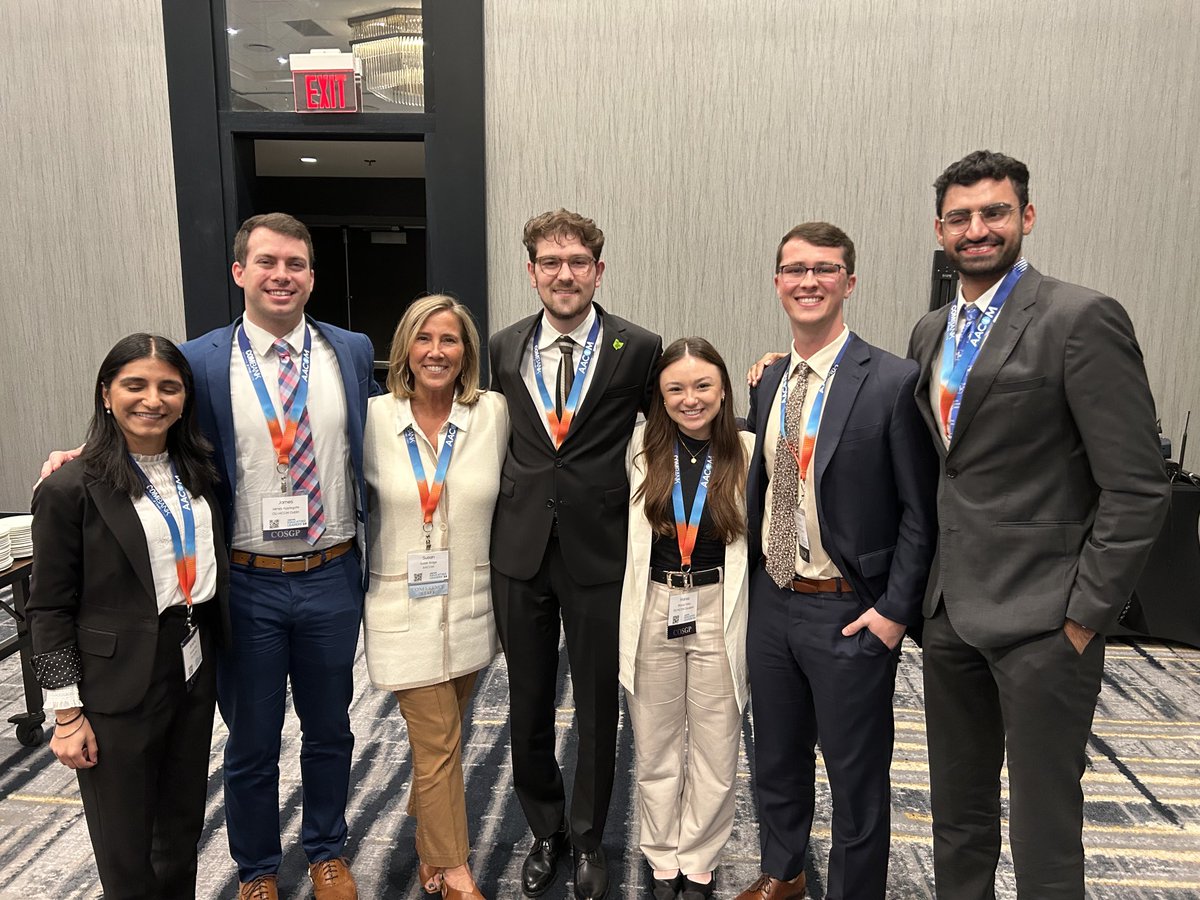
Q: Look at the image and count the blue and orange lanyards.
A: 7